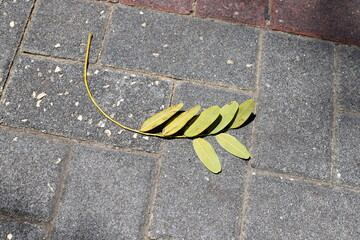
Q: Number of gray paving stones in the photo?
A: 12